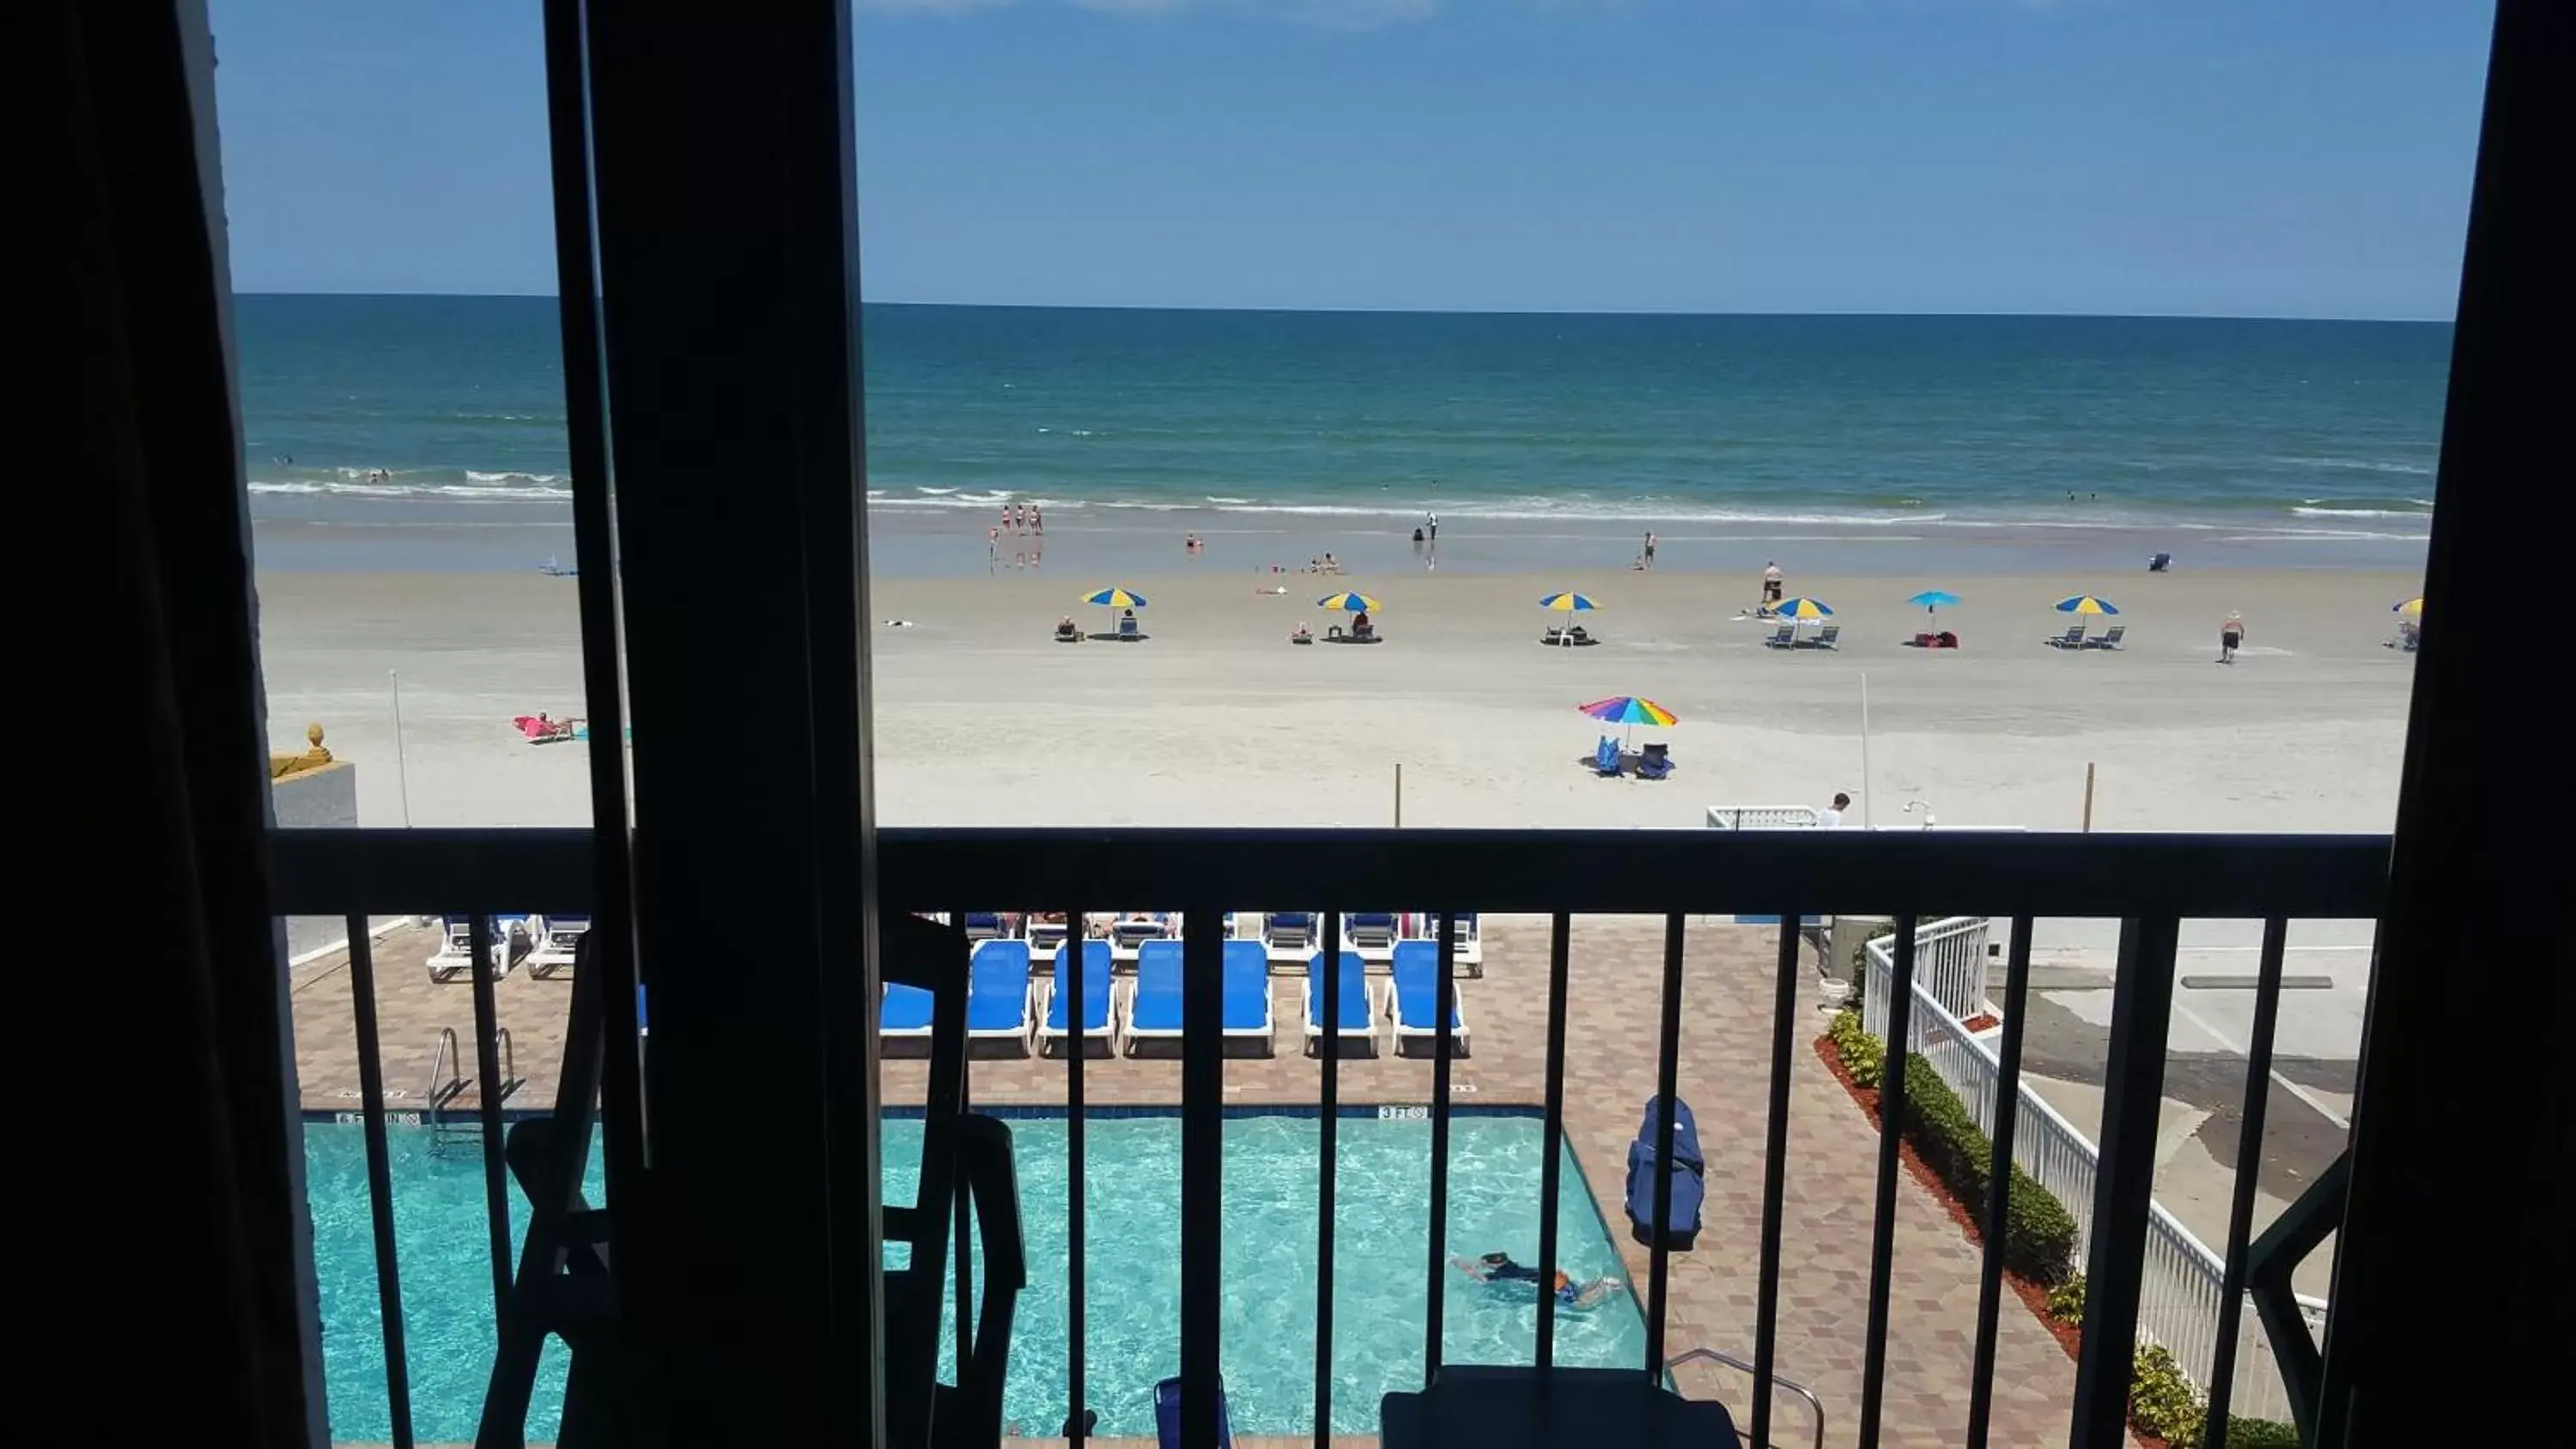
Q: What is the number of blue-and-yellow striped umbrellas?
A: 6